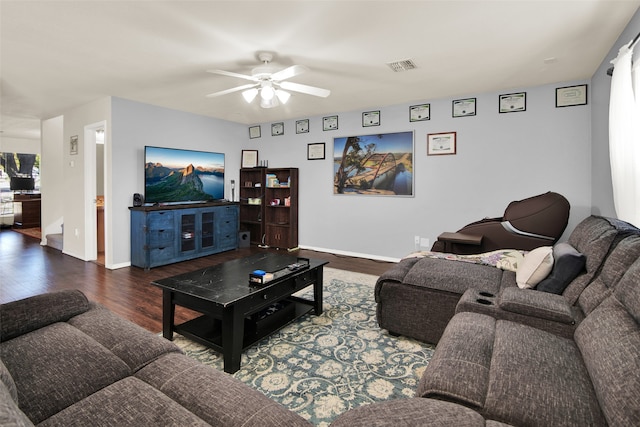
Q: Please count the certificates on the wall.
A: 11